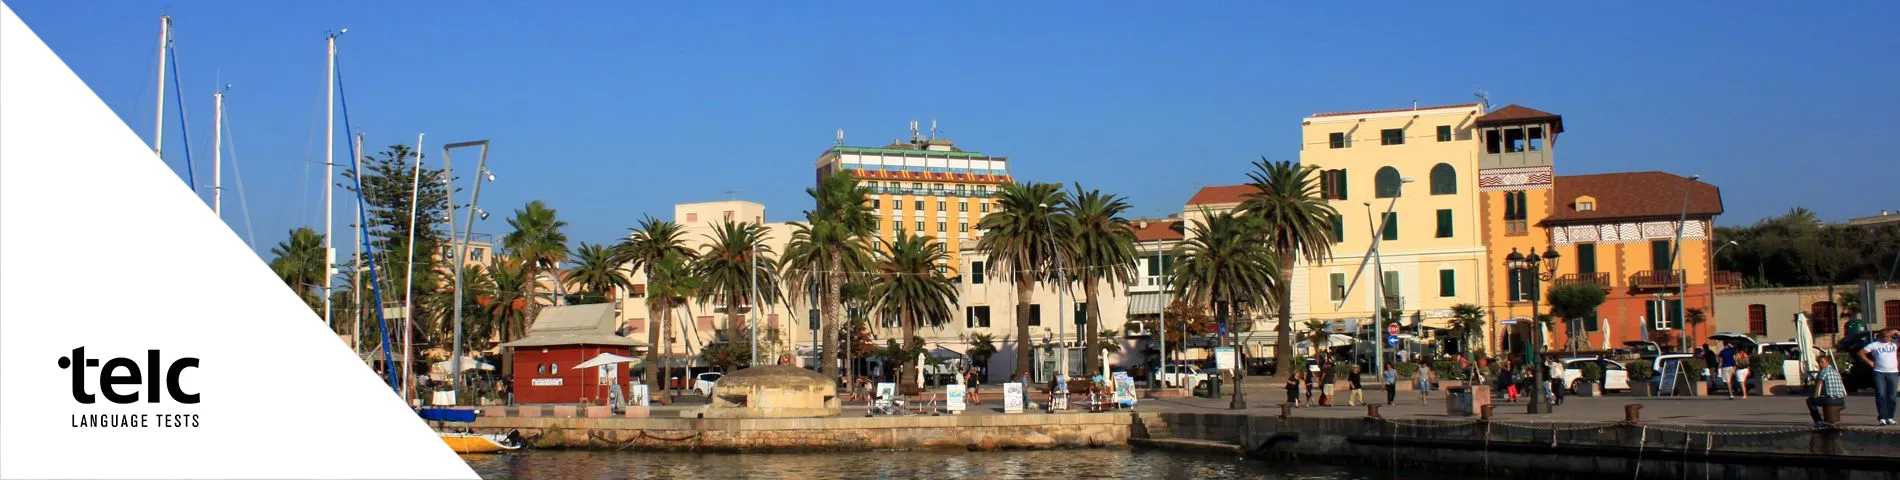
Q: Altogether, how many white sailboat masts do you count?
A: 5